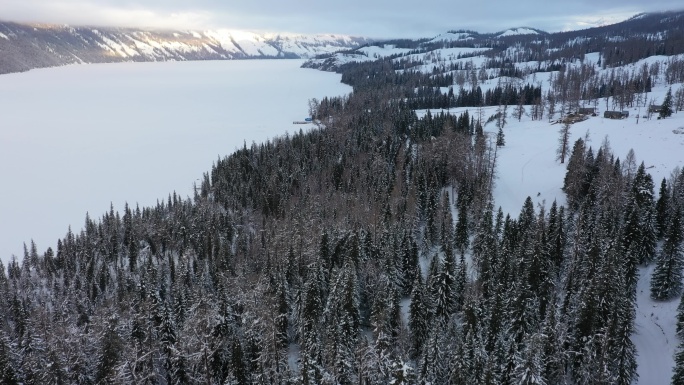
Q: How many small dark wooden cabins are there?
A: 3